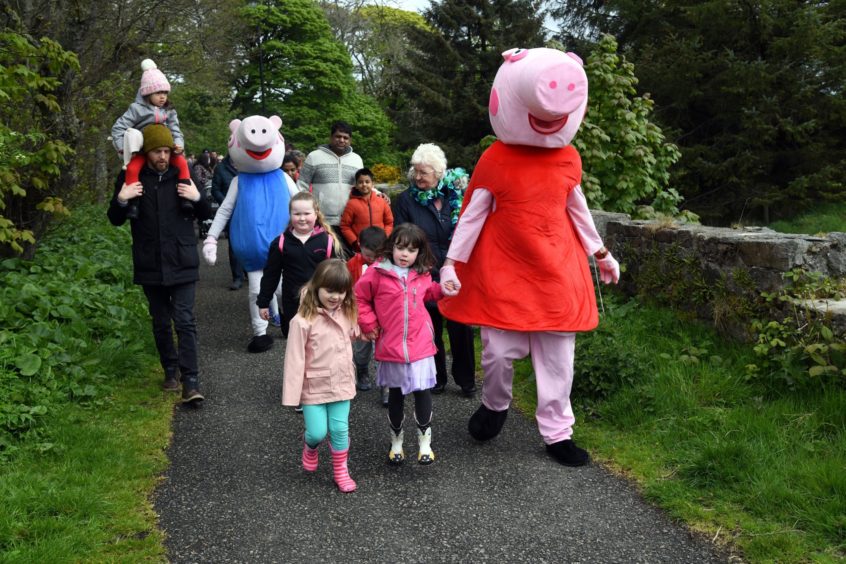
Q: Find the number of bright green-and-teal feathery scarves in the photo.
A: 1